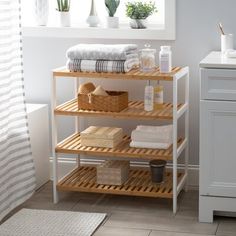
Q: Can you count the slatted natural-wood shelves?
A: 4